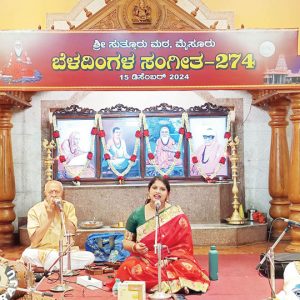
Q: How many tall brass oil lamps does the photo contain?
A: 2